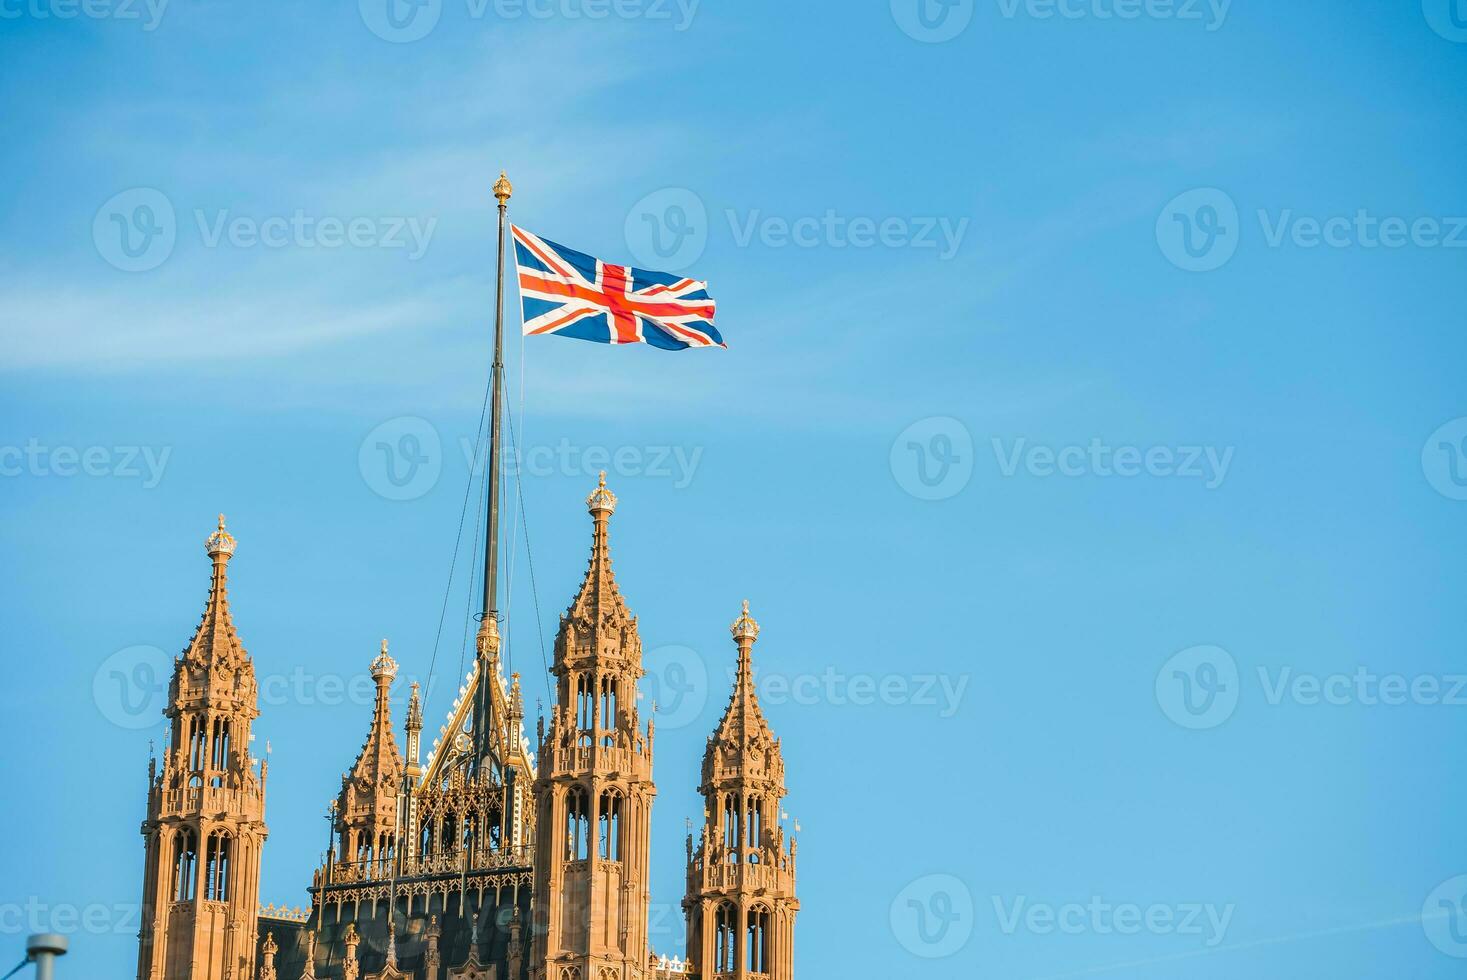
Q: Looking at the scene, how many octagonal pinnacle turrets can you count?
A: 4